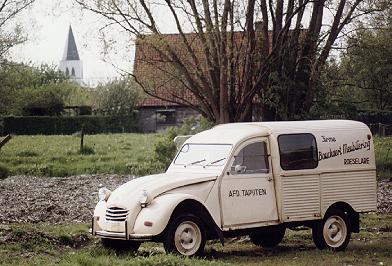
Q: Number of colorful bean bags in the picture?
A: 0